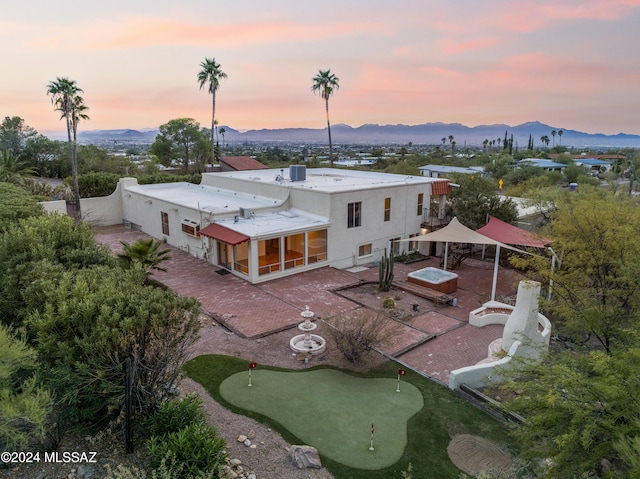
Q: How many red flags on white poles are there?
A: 3